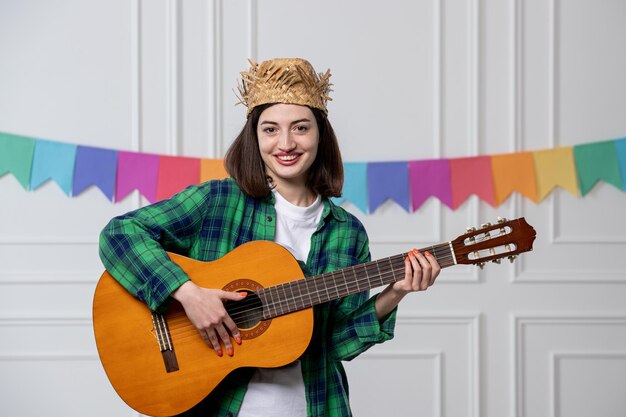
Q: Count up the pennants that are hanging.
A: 14